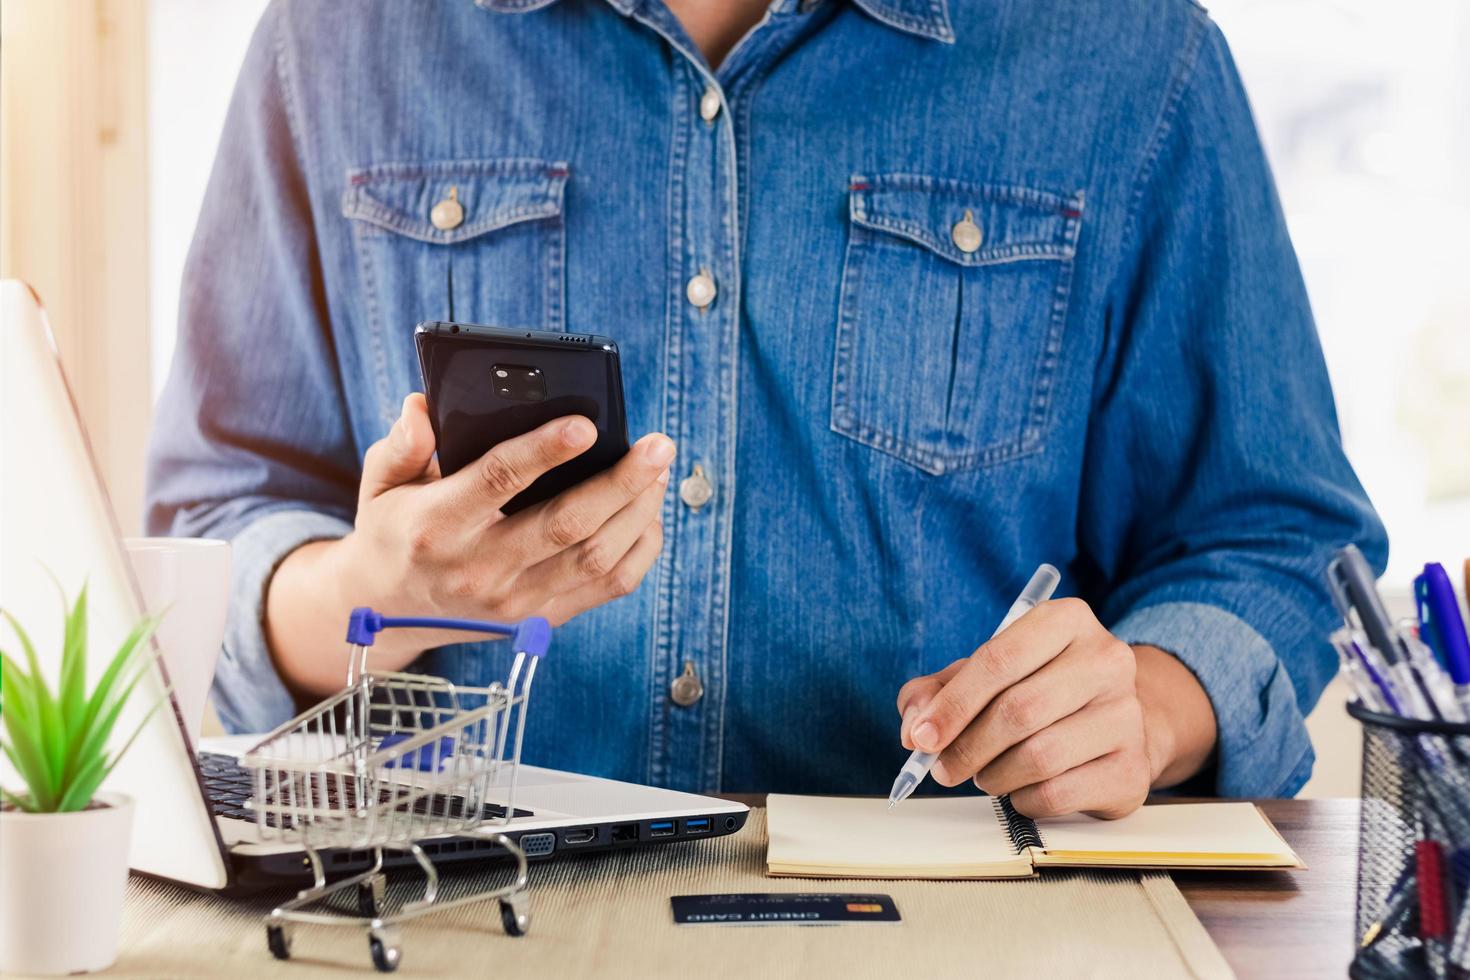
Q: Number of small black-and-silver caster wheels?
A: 4